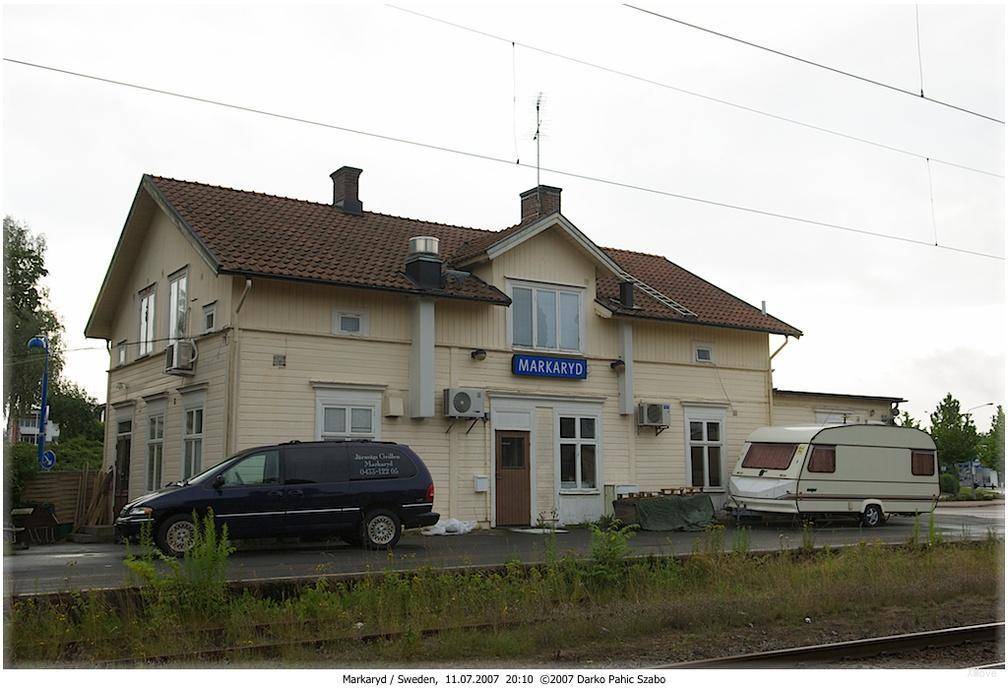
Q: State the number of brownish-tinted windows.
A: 3